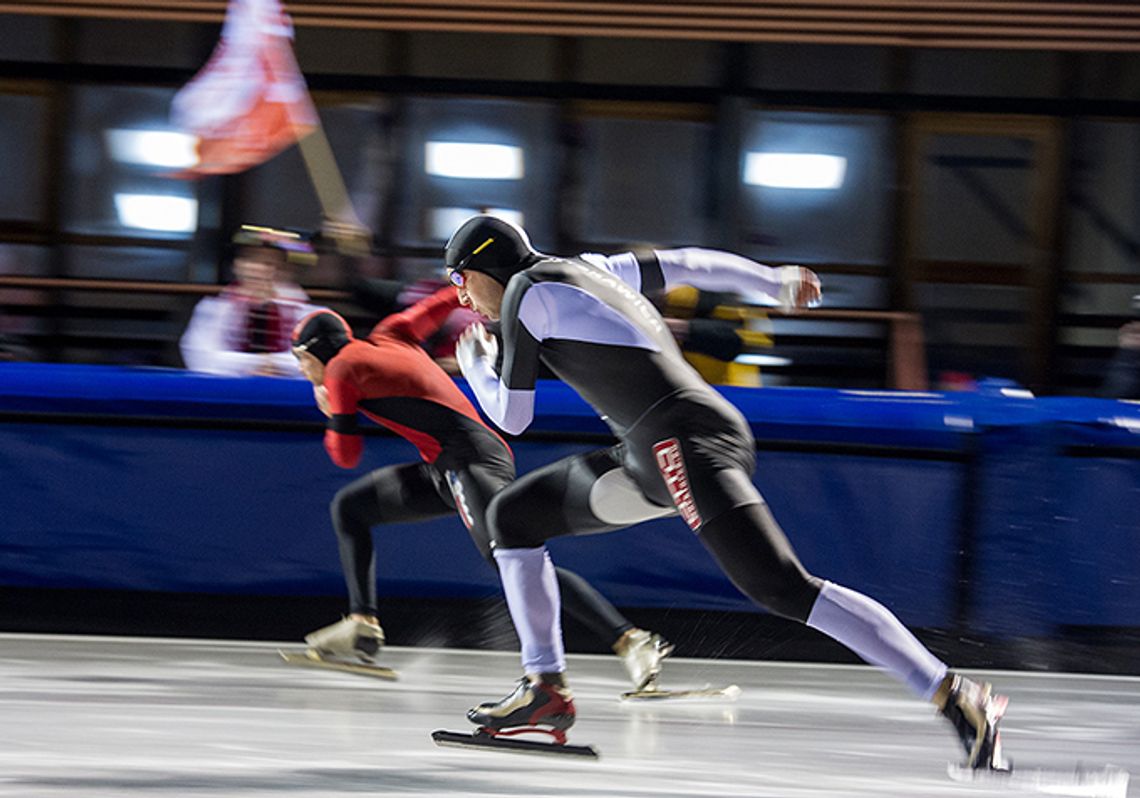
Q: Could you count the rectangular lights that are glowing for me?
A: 5